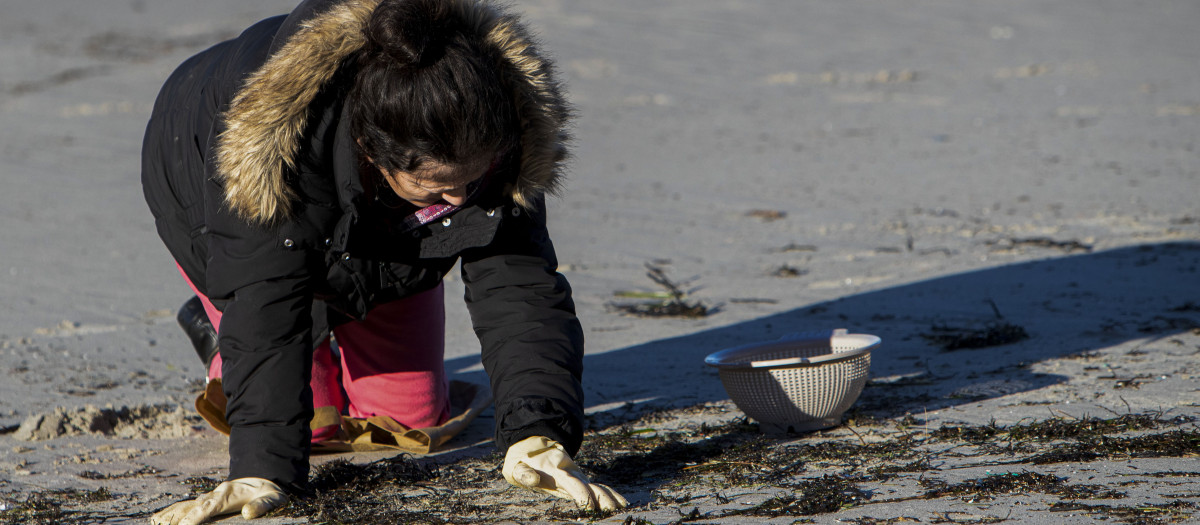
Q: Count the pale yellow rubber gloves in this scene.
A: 2